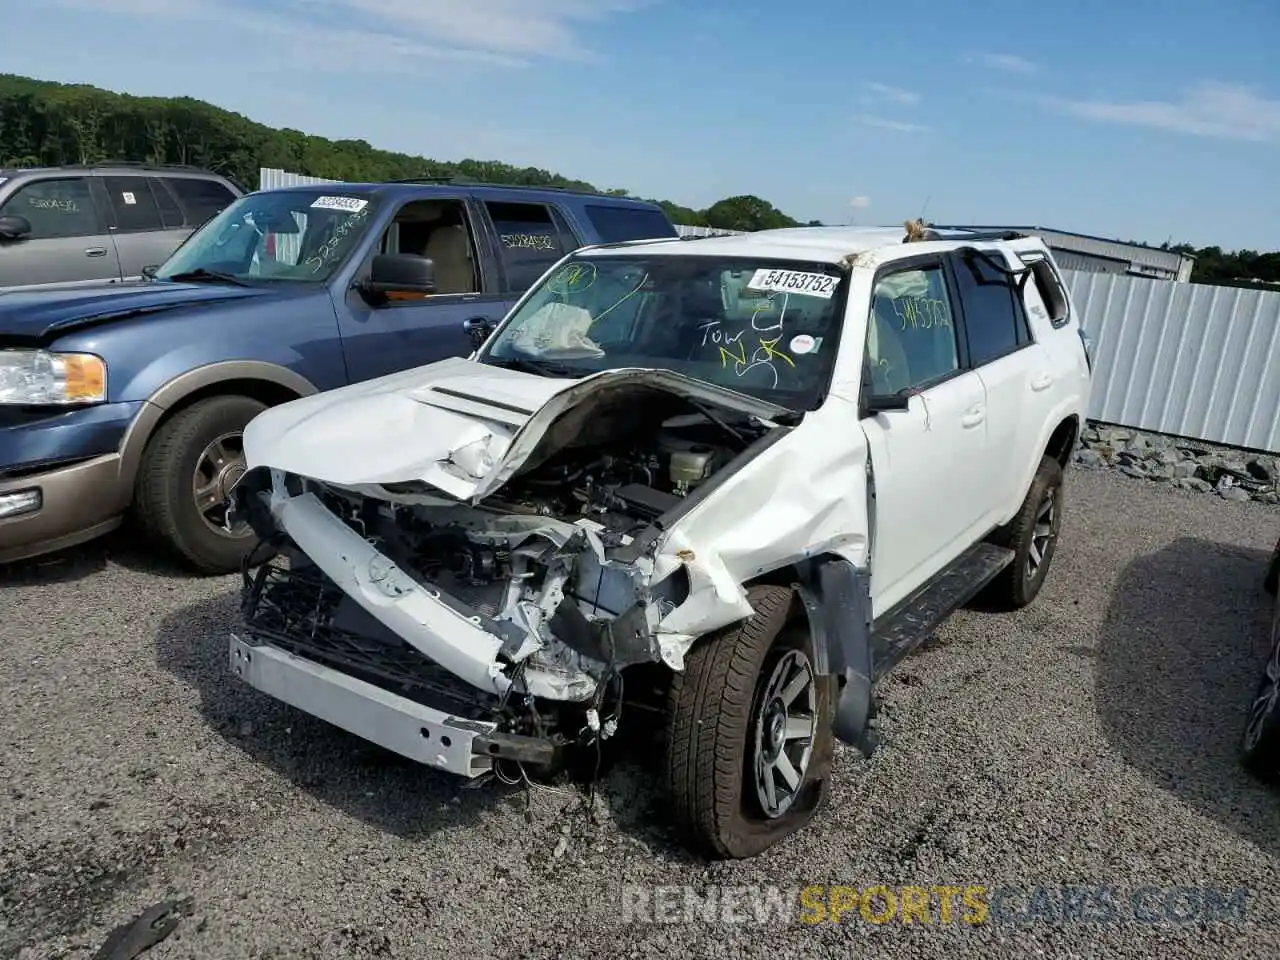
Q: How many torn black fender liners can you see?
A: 1